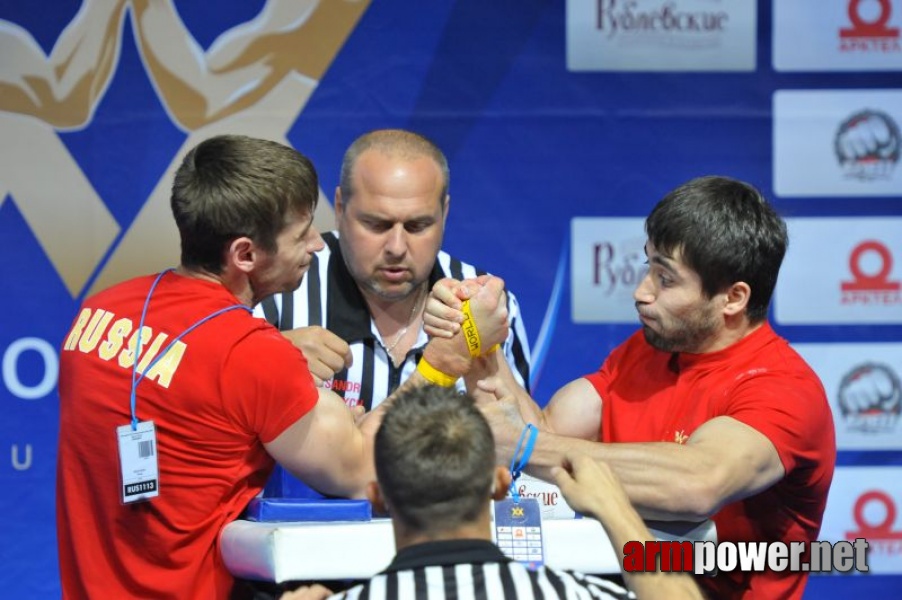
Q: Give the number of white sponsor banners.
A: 7